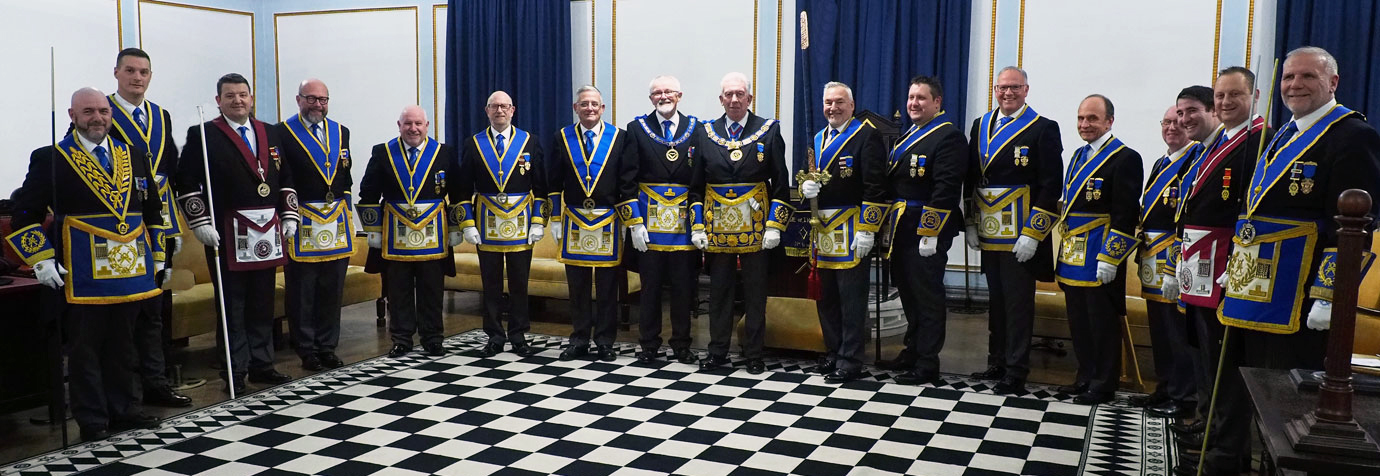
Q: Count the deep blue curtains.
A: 3